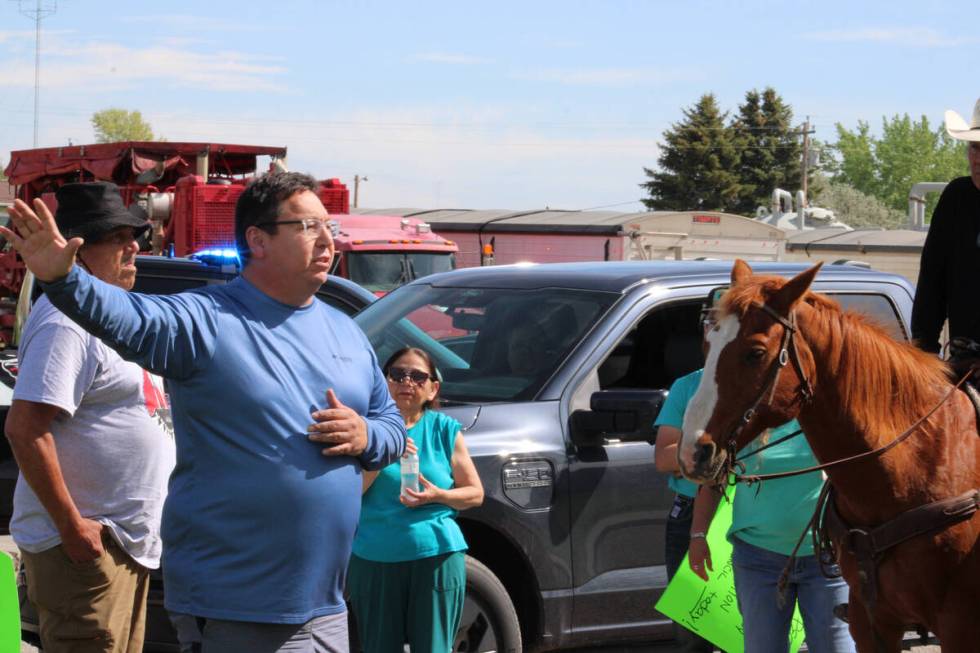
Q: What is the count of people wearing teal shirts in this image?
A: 3